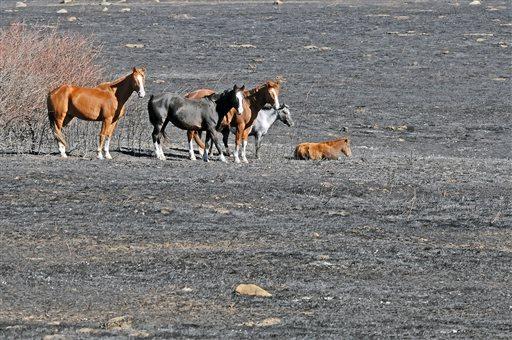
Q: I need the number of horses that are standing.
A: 4